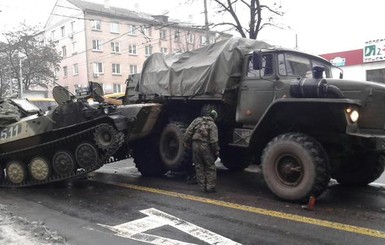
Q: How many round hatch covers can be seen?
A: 2